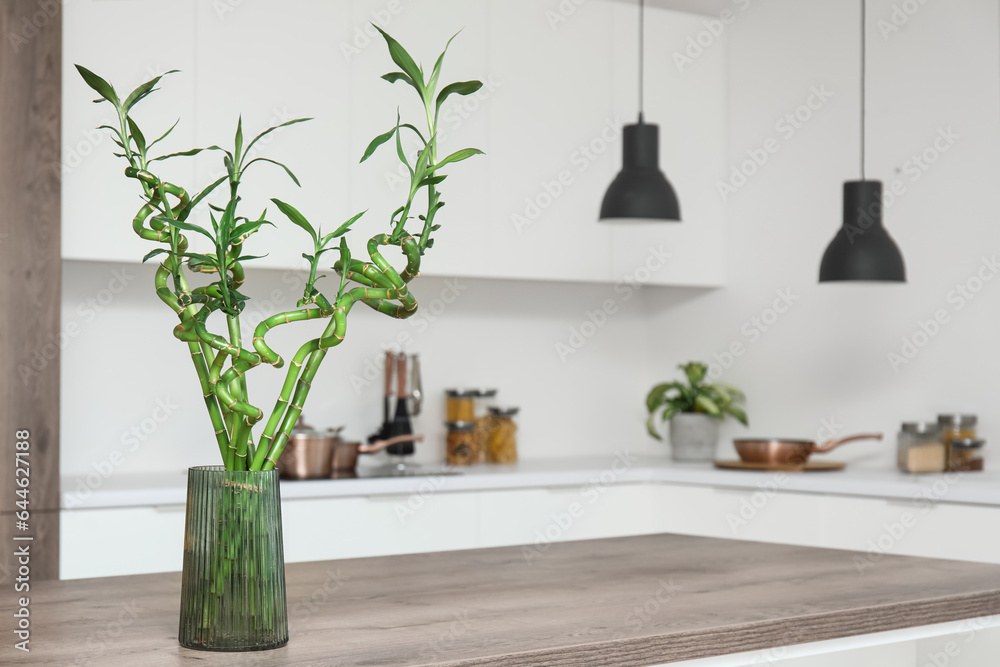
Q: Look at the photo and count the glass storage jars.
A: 7